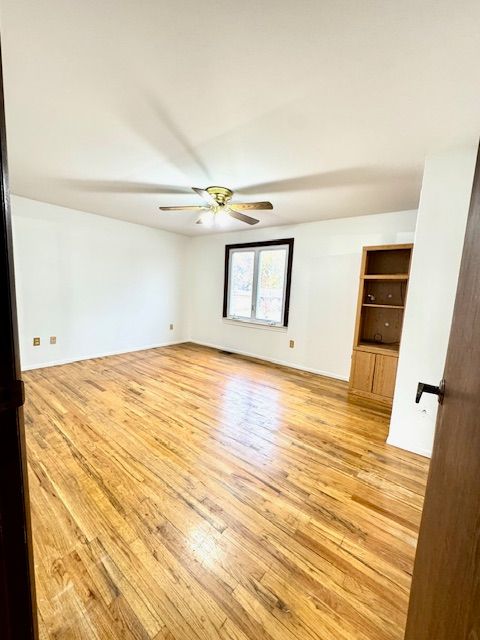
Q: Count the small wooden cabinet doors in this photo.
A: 2